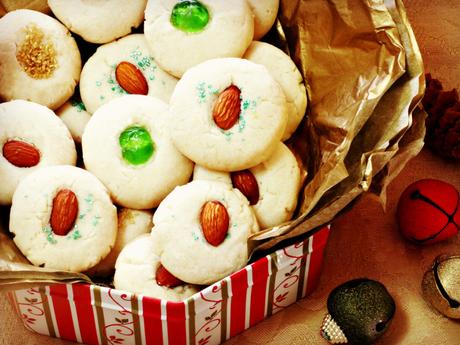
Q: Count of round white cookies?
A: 15